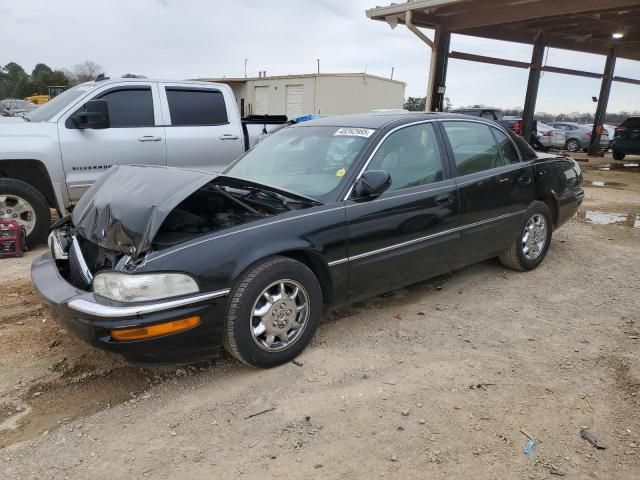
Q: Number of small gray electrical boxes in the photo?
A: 1